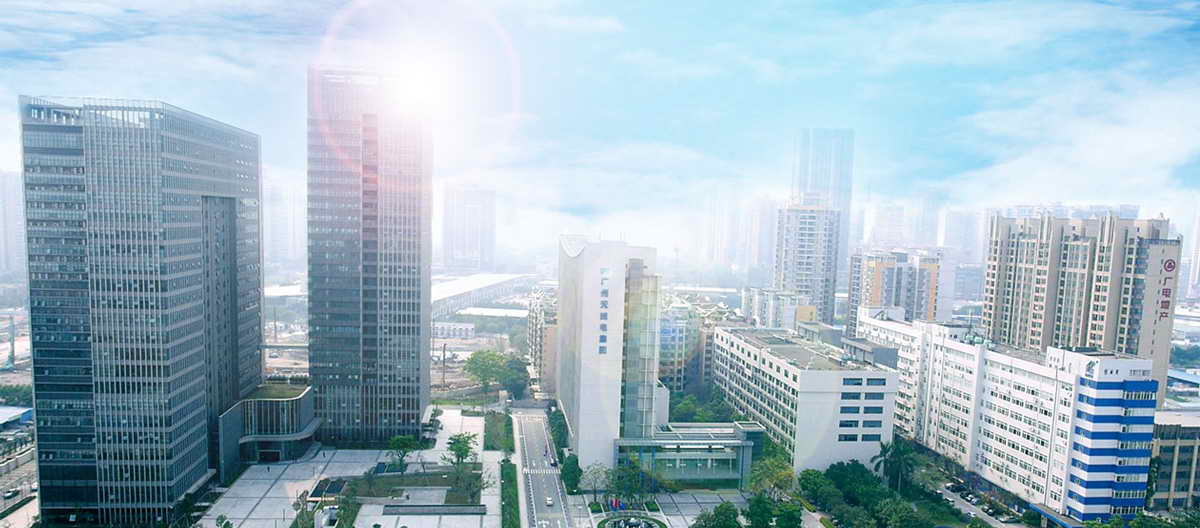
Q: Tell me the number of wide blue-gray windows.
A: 10